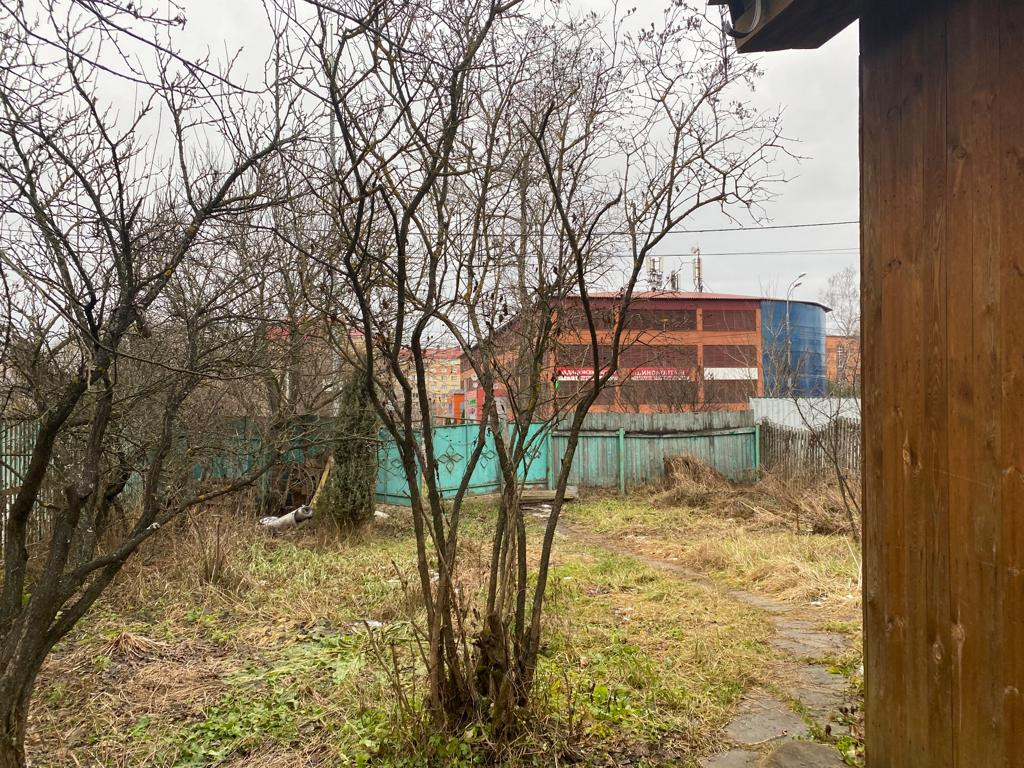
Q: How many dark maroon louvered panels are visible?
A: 9